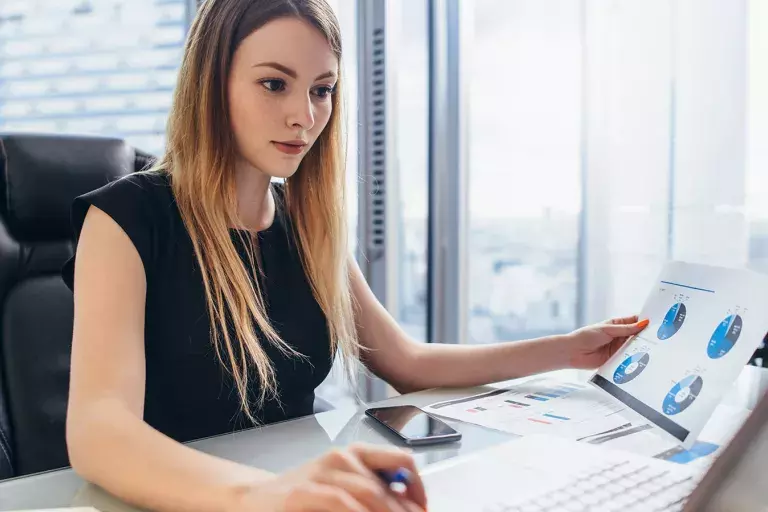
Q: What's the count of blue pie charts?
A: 4